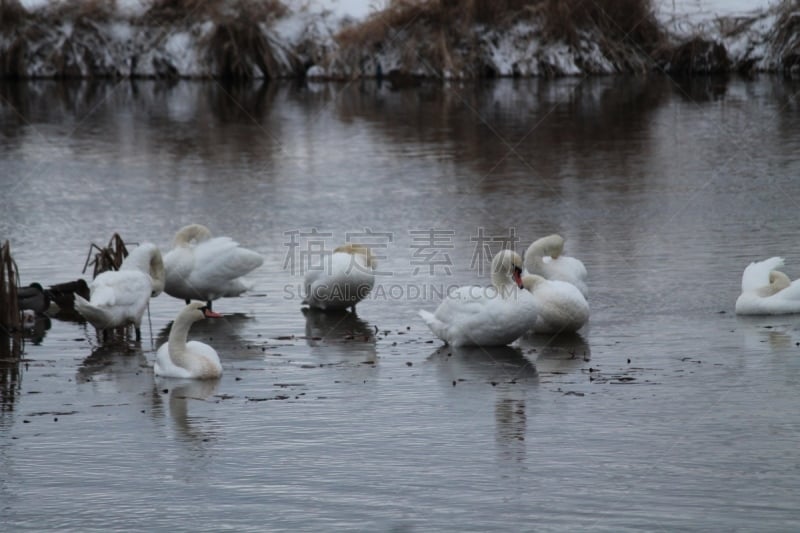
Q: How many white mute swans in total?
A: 8